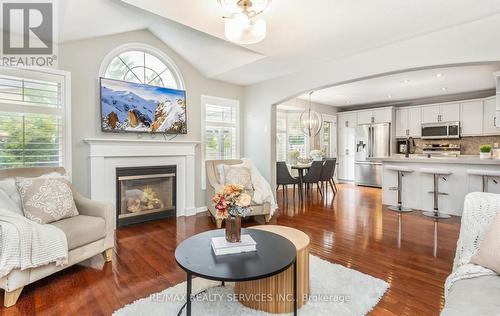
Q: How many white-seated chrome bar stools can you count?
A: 3